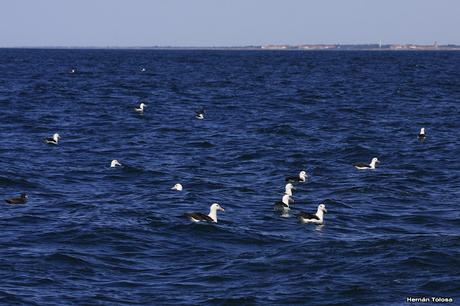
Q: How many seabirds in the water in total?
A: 15